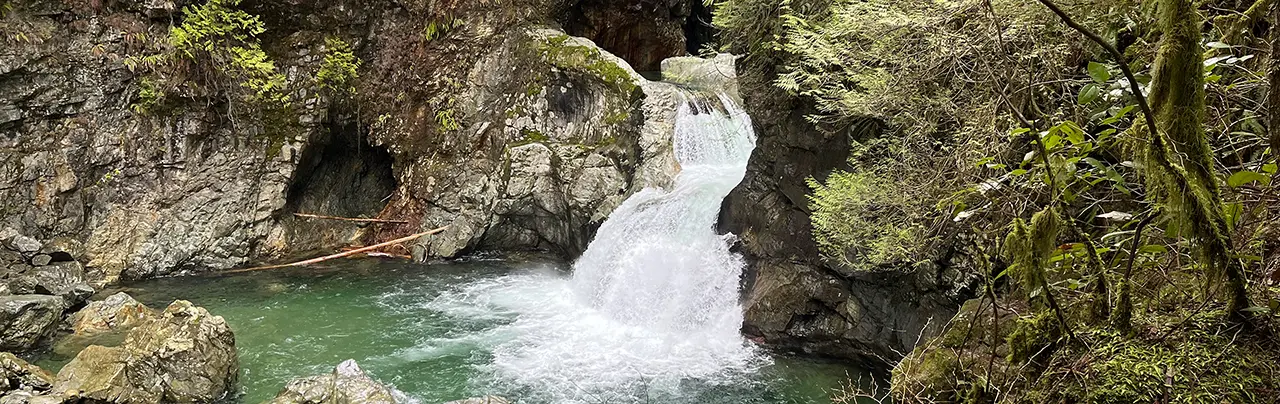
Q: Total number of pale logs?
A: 2